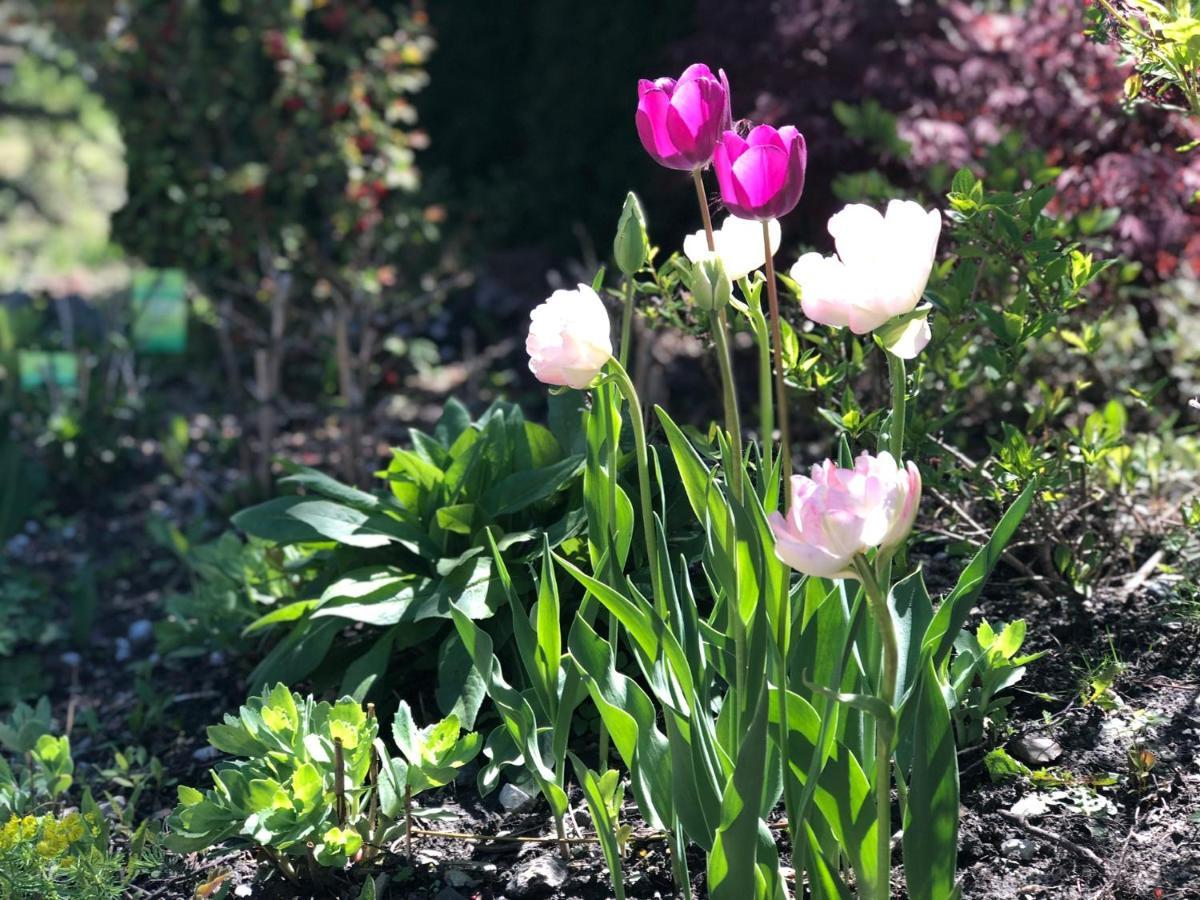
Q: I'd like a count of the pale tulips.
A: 4